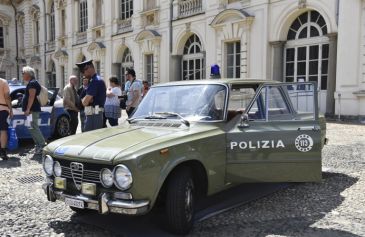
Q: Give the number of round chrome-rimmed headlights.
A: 4